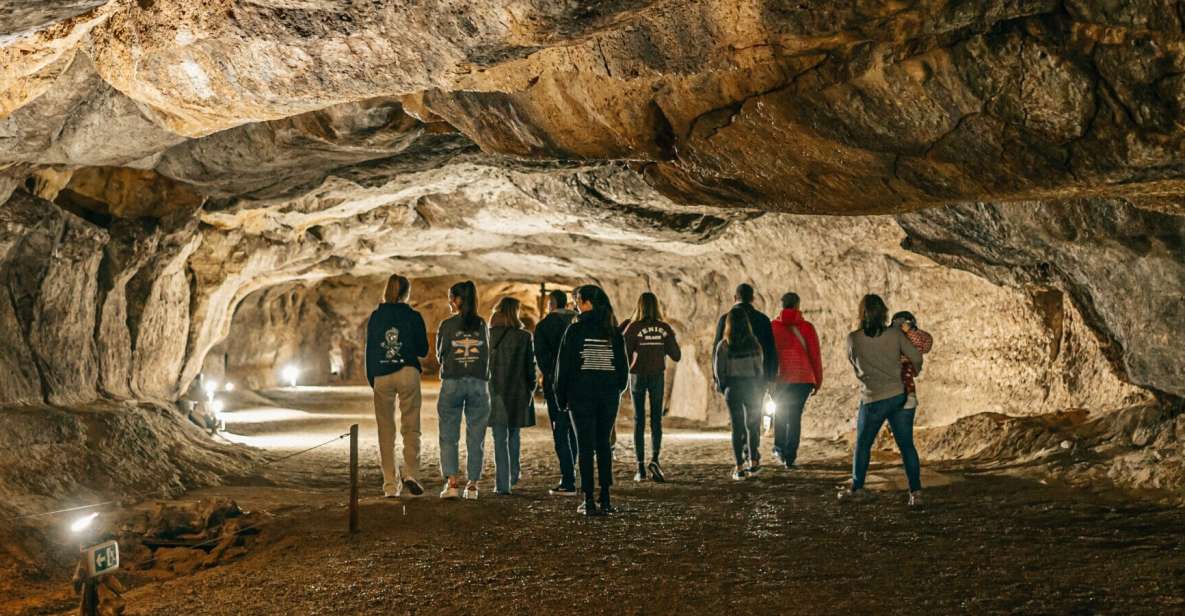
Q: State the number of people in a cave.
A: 11